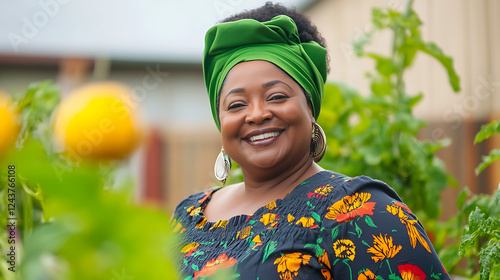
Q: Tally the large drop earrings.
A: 2